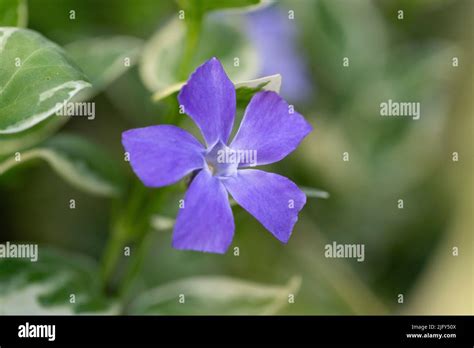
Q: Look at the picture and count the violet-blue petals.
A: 5